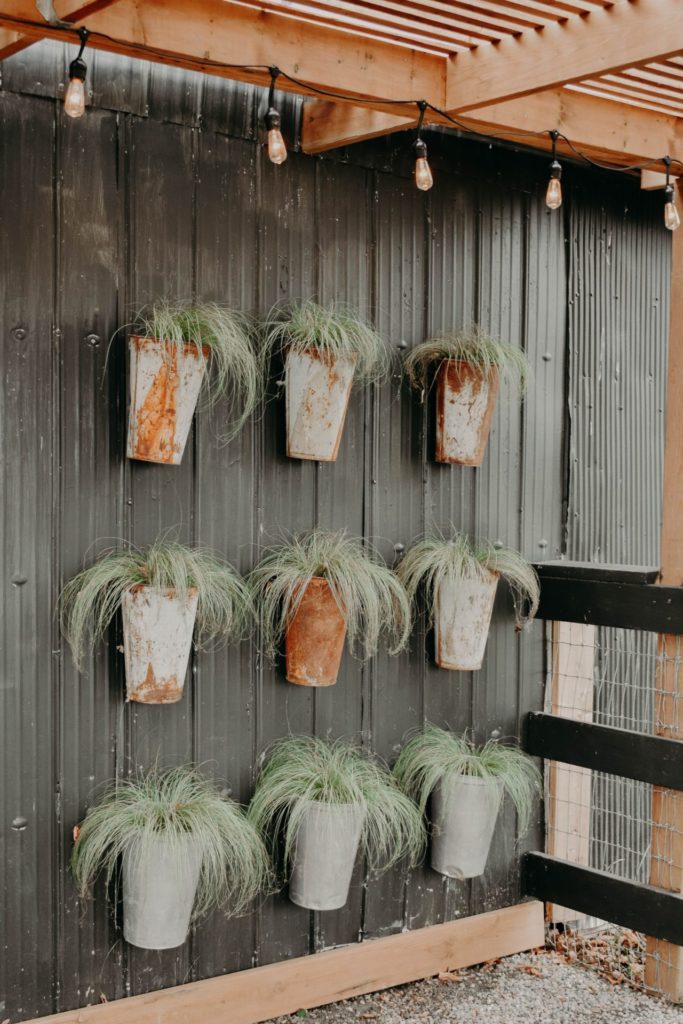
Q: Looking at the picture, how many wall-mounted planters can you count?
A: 9